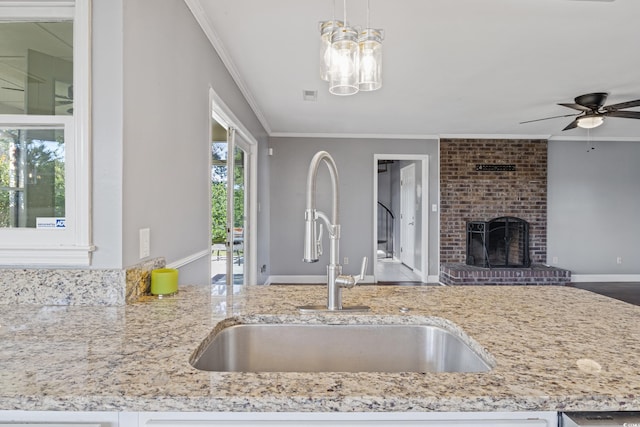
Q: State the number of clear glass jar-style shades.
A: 3